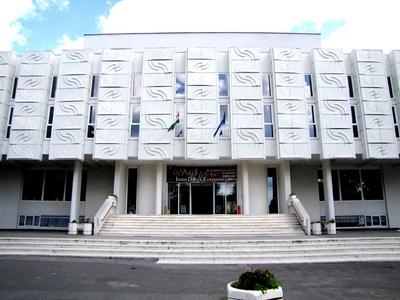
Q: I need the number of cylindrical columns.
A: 6